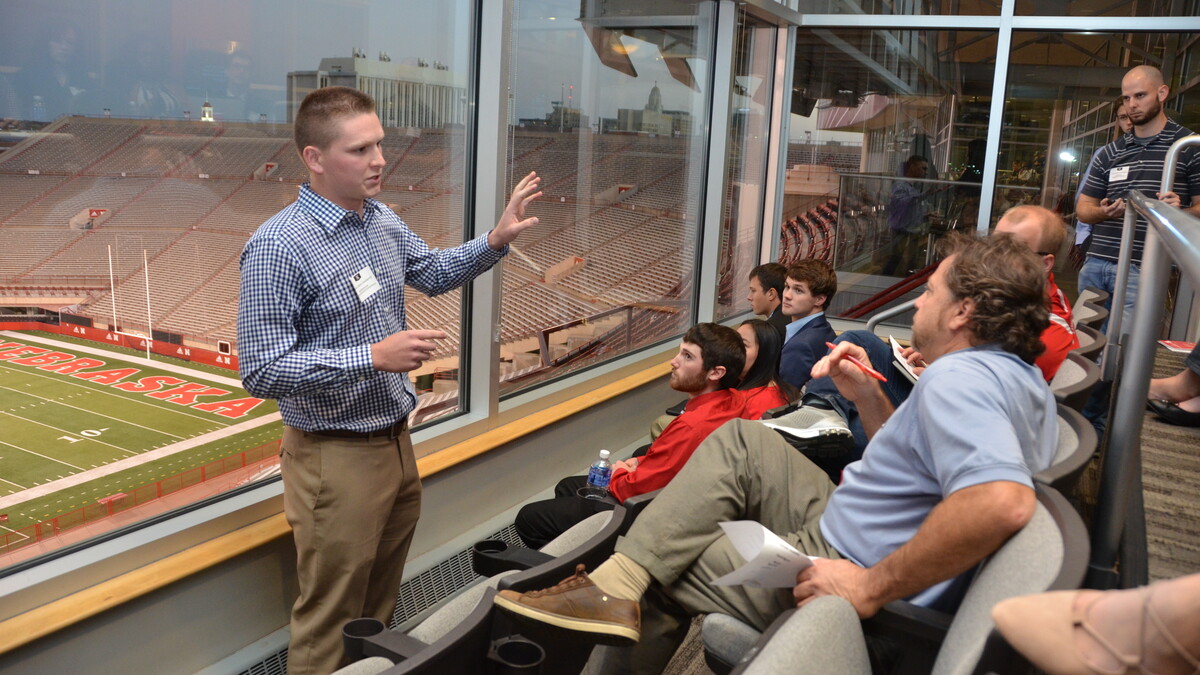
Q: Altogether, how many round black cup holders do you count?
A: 4